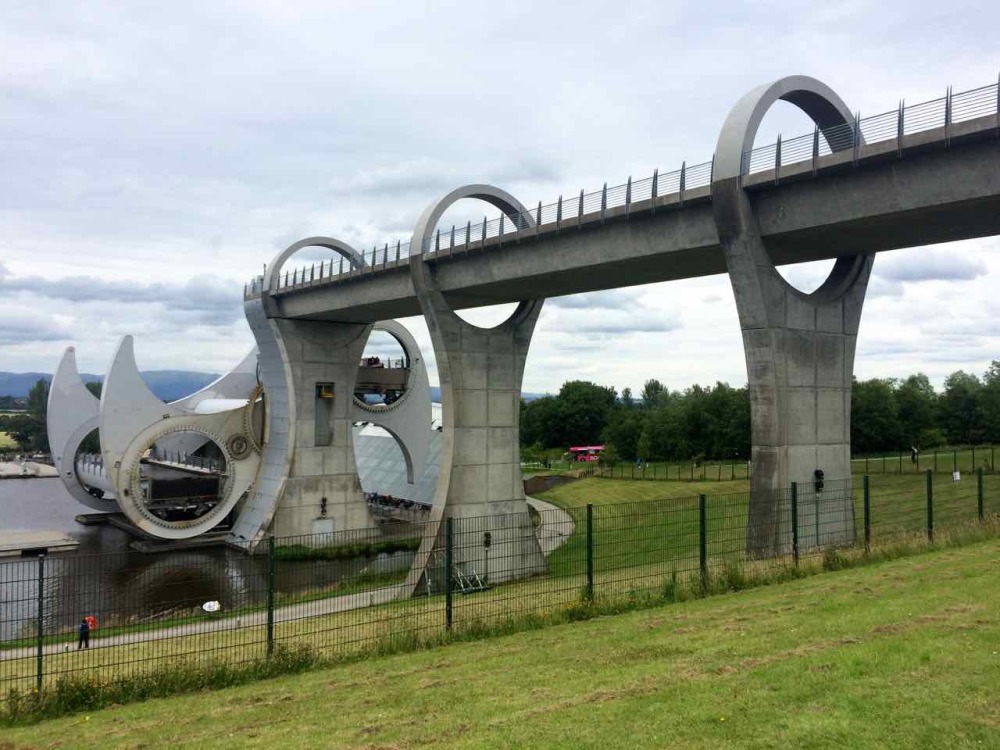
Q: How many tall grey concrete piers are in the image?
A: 3